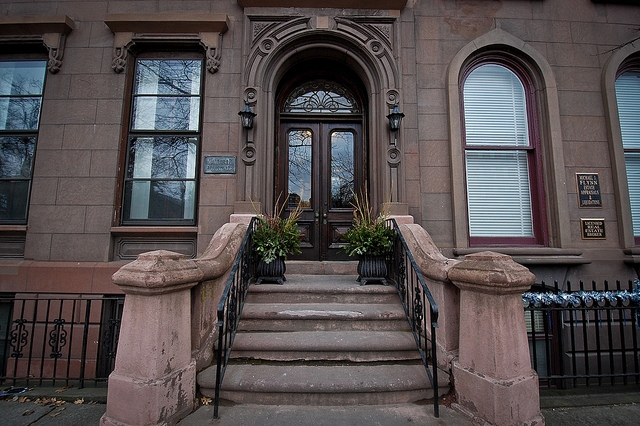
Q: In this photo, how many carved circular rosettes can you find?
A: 6